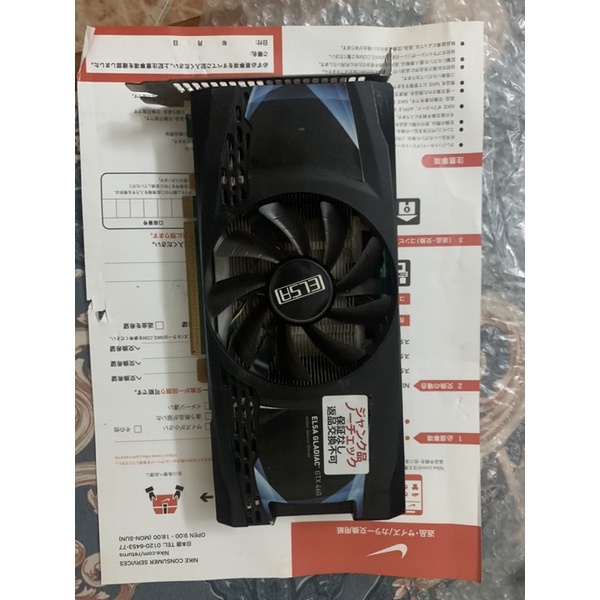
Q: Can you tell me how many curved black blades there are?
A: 9